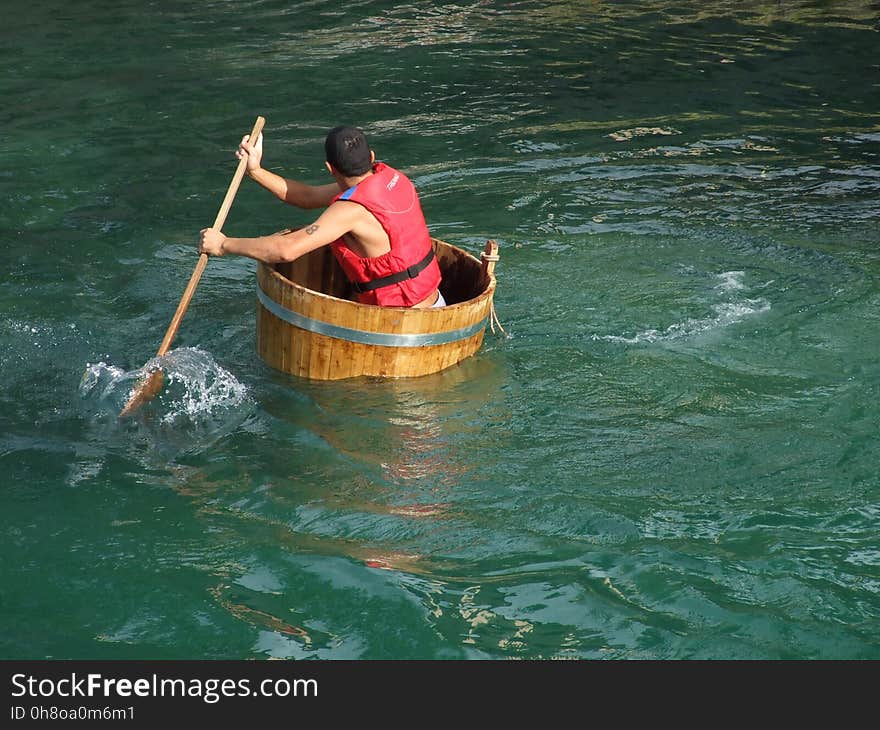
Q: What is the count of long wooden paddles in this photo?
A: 1